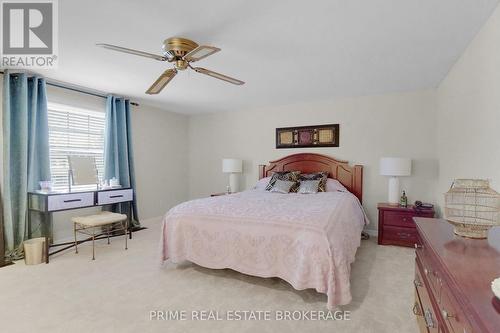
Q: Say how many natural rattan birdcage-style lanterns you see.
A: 1